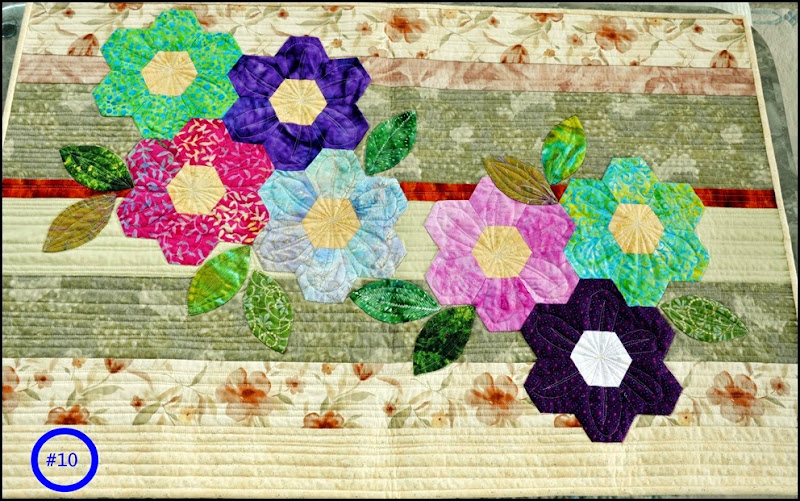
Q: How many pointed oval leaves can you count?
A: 10